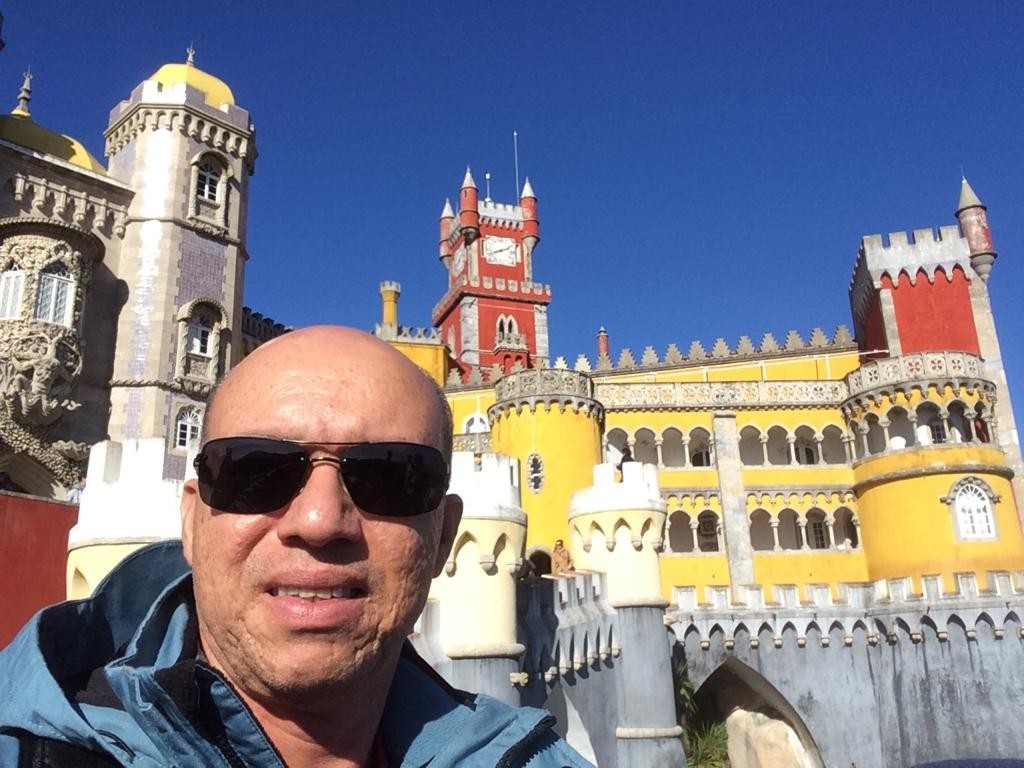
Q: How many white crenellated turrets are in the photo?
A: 3